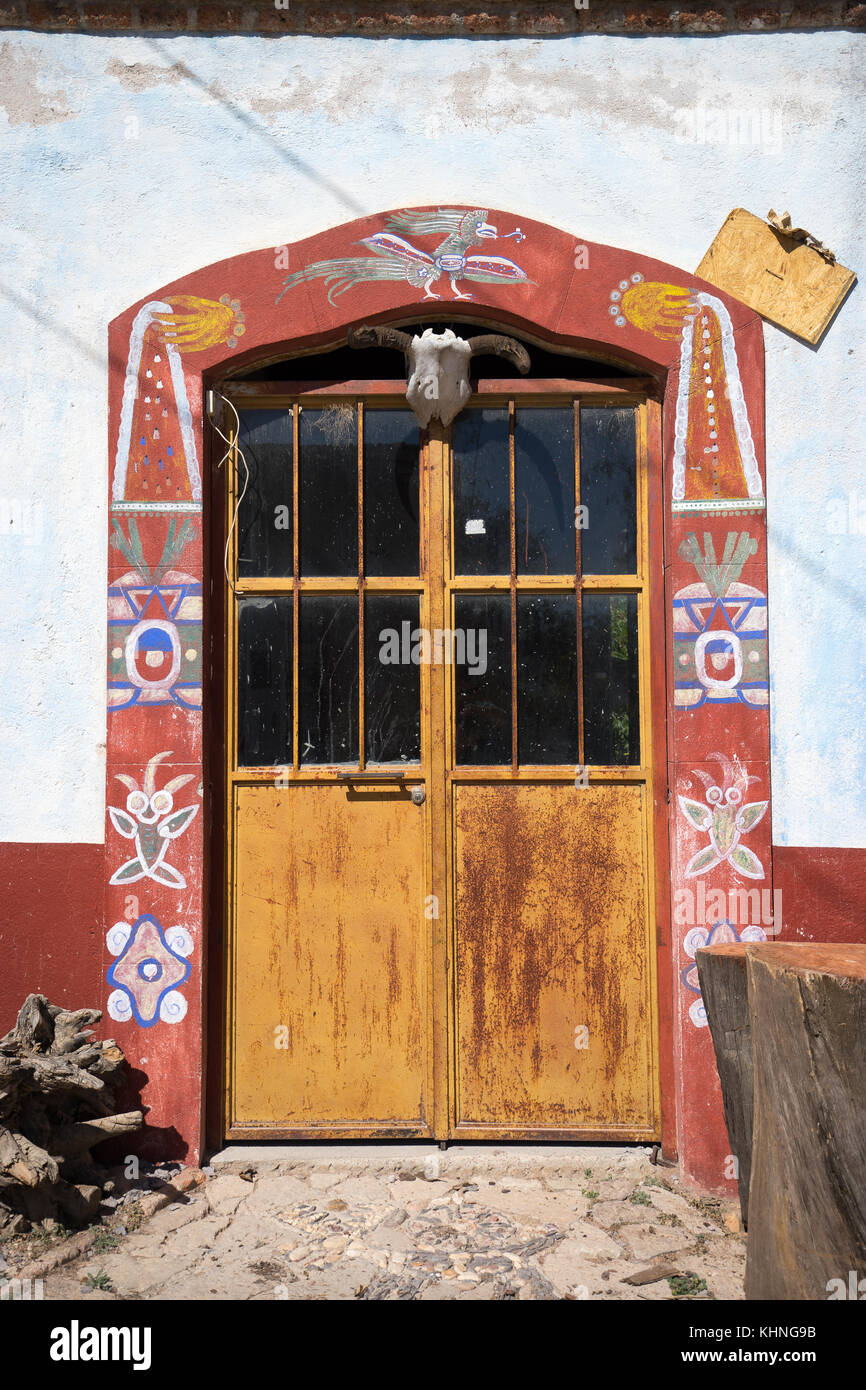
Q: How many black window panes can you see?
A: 12